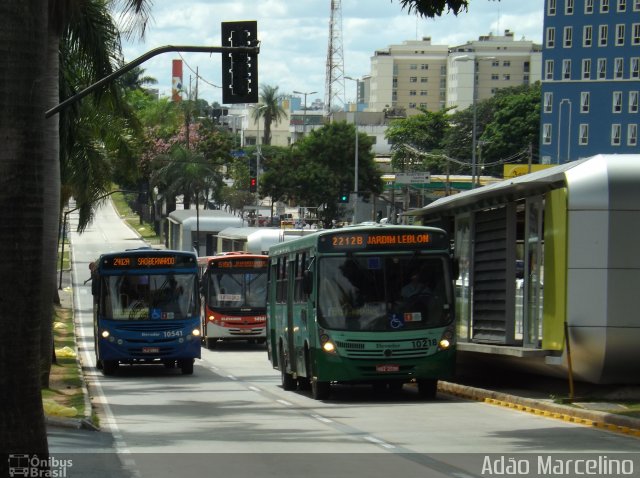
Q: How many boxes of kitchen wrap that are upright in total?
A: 0